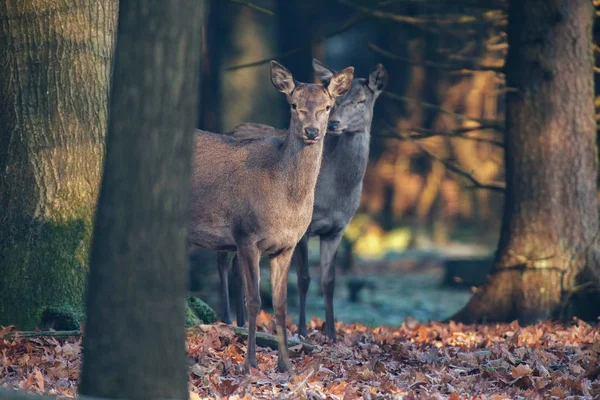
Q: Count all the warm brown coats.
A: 1